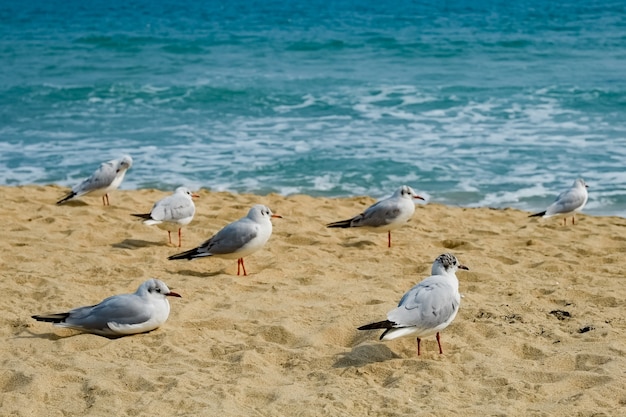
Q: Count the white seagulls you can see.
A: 7